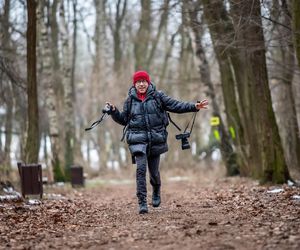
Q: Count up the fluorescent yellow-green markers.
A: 3